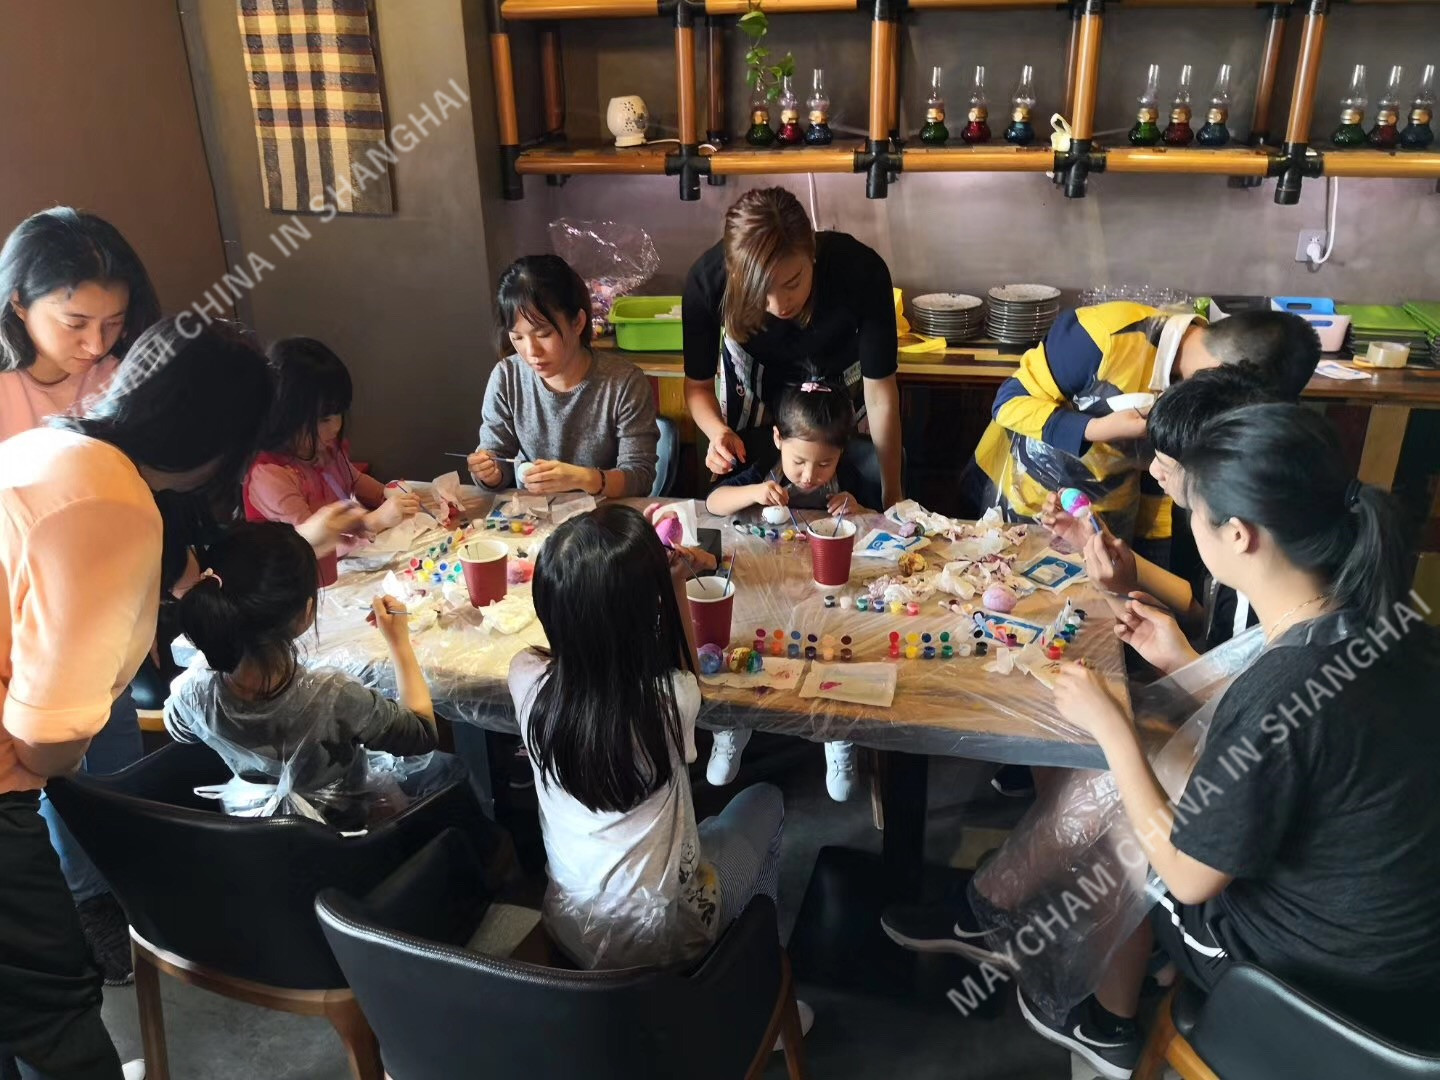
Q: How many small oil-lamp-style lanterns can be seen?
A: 12